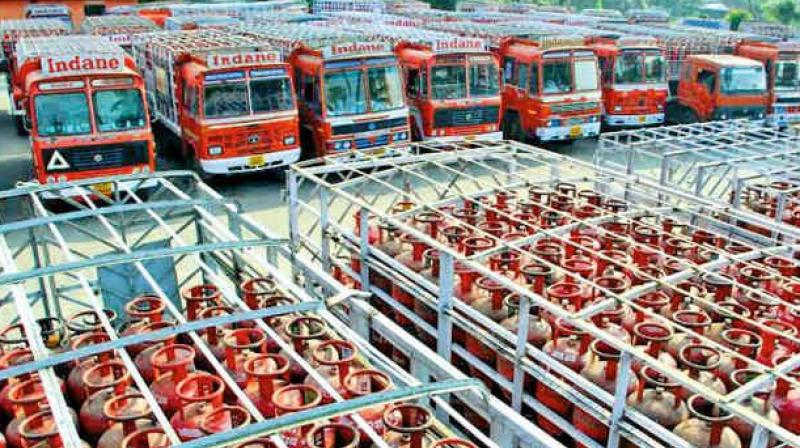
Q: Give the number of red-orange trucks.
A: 8